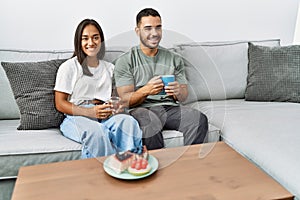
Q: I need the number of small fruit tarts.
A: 1